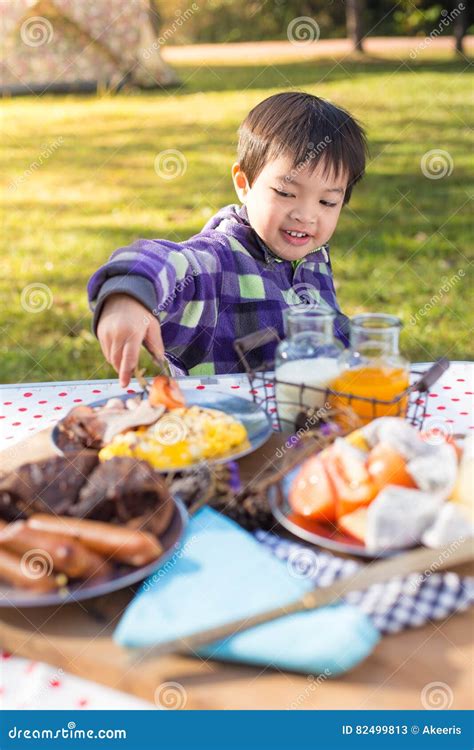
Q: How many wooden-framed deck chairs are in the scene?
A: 0